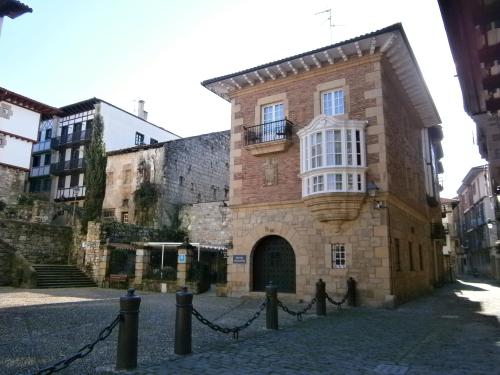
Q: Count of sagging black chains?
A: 4